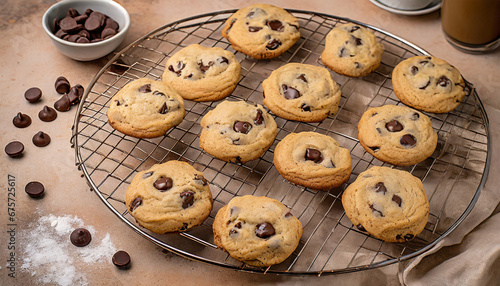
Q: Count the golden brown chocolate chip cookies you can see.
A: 12